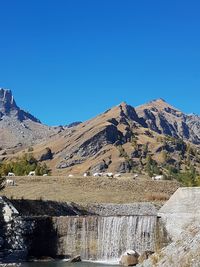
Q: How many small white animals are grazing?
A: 11